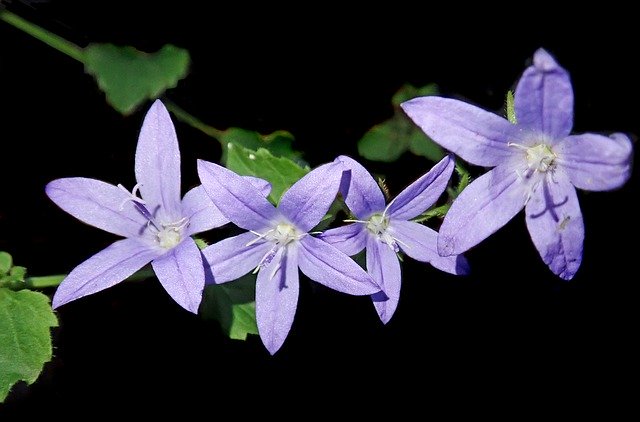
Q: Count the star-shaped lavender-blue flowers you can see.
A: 4